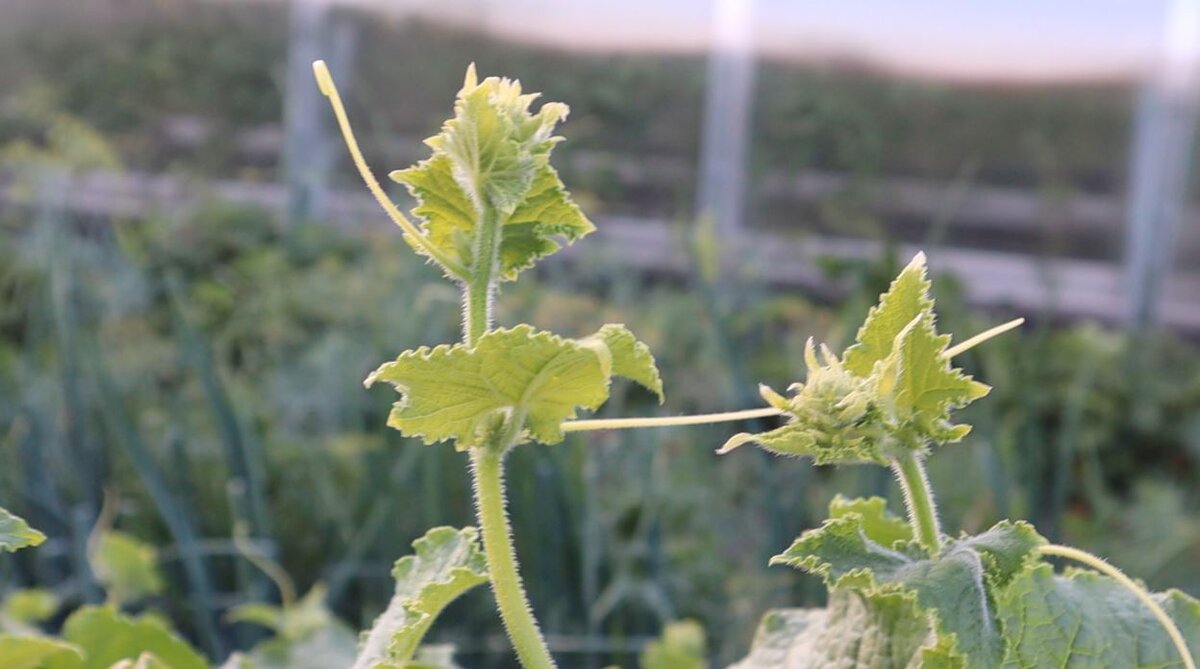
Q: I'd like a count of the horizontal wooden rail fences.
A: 2